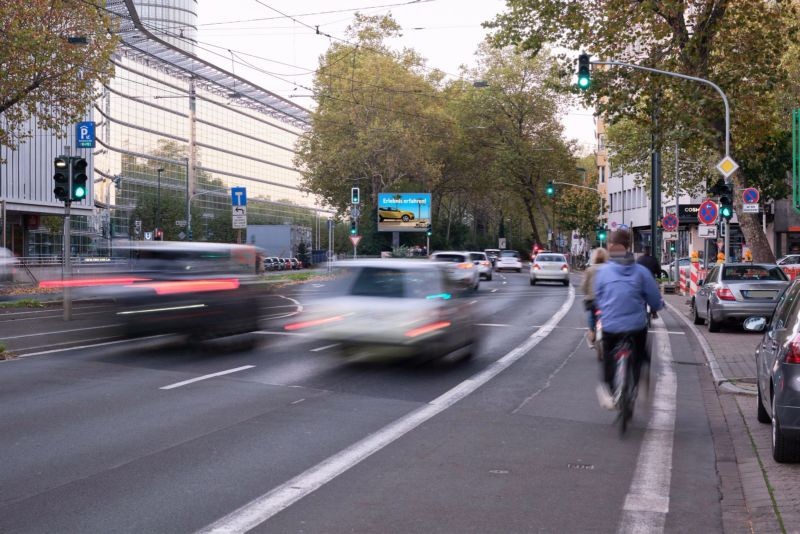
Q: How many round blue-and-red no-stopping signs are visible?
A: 3